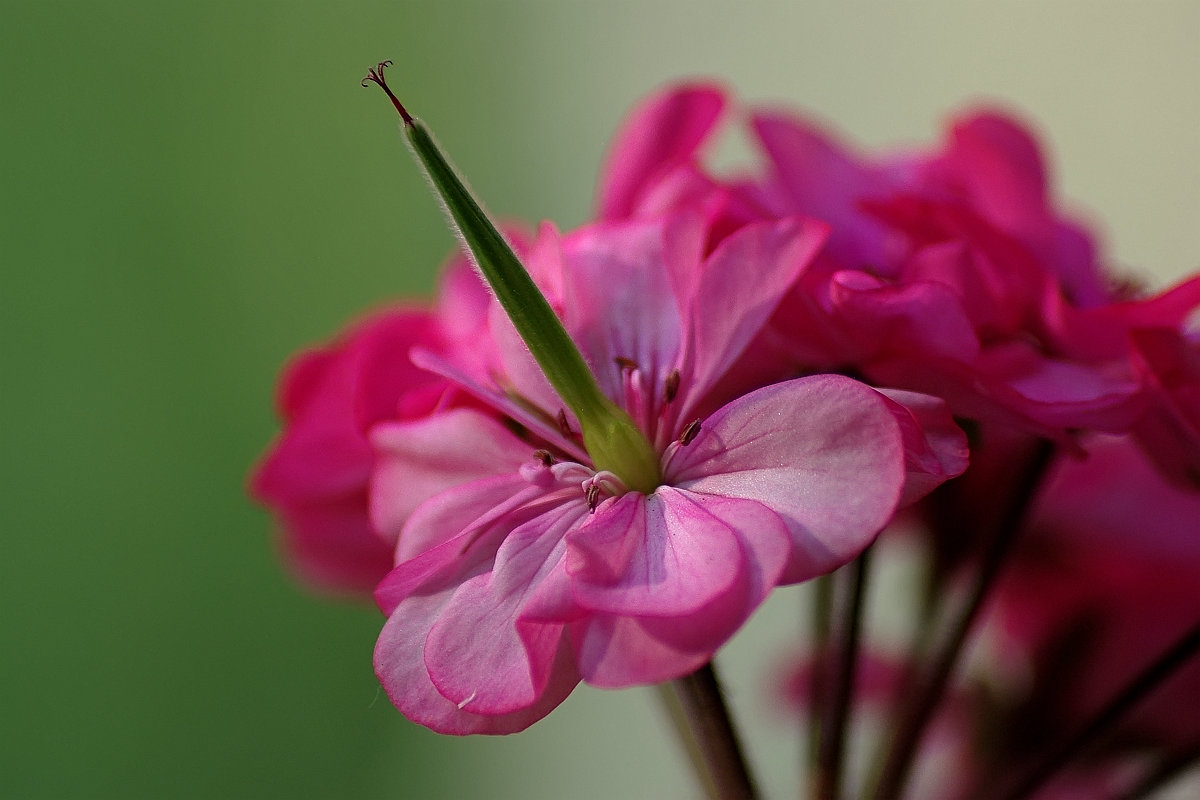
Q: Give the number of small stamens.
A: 6